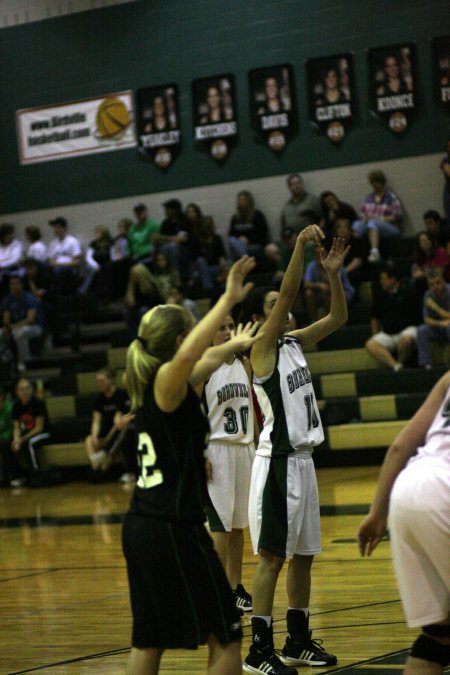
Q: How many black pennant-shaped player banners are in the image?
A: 6